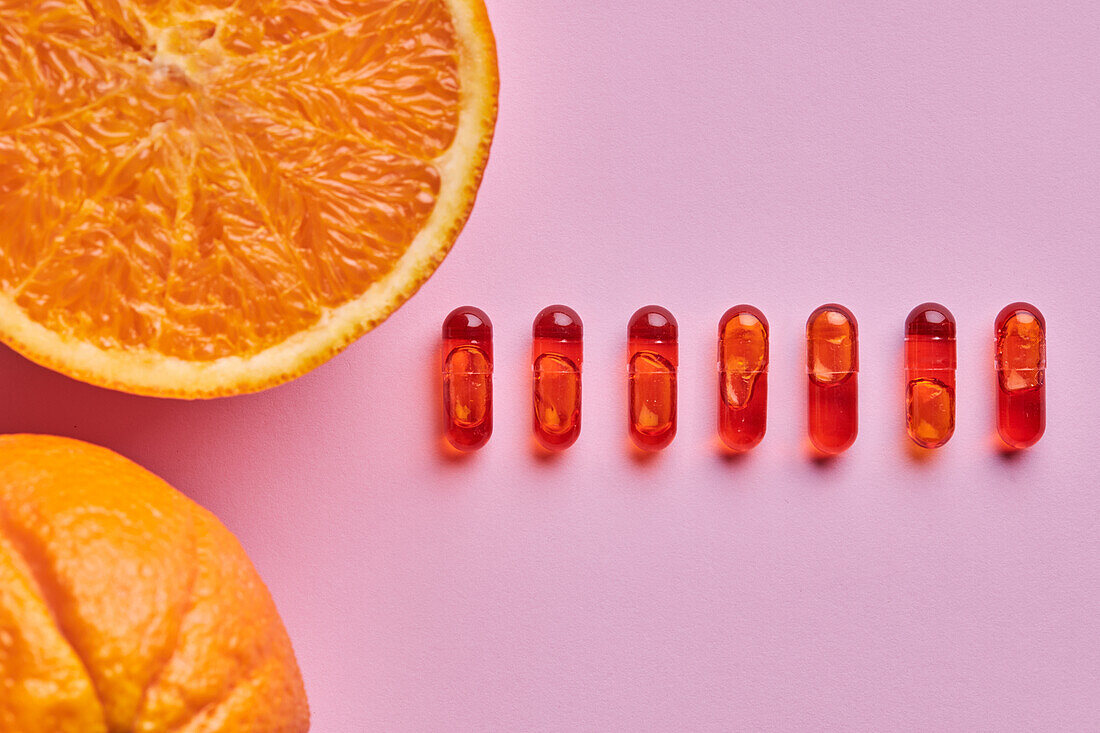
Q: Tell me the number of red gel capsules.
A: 7